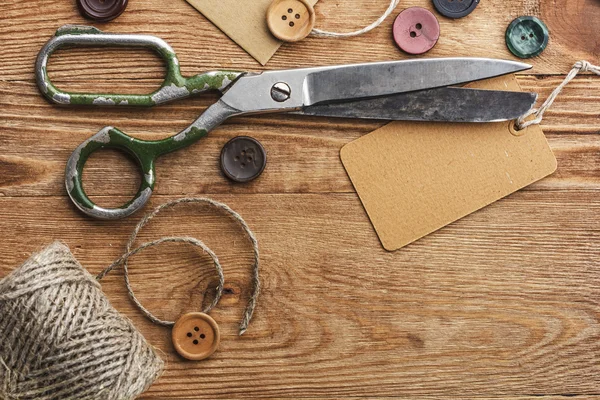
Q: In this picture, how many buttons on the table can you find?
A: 7